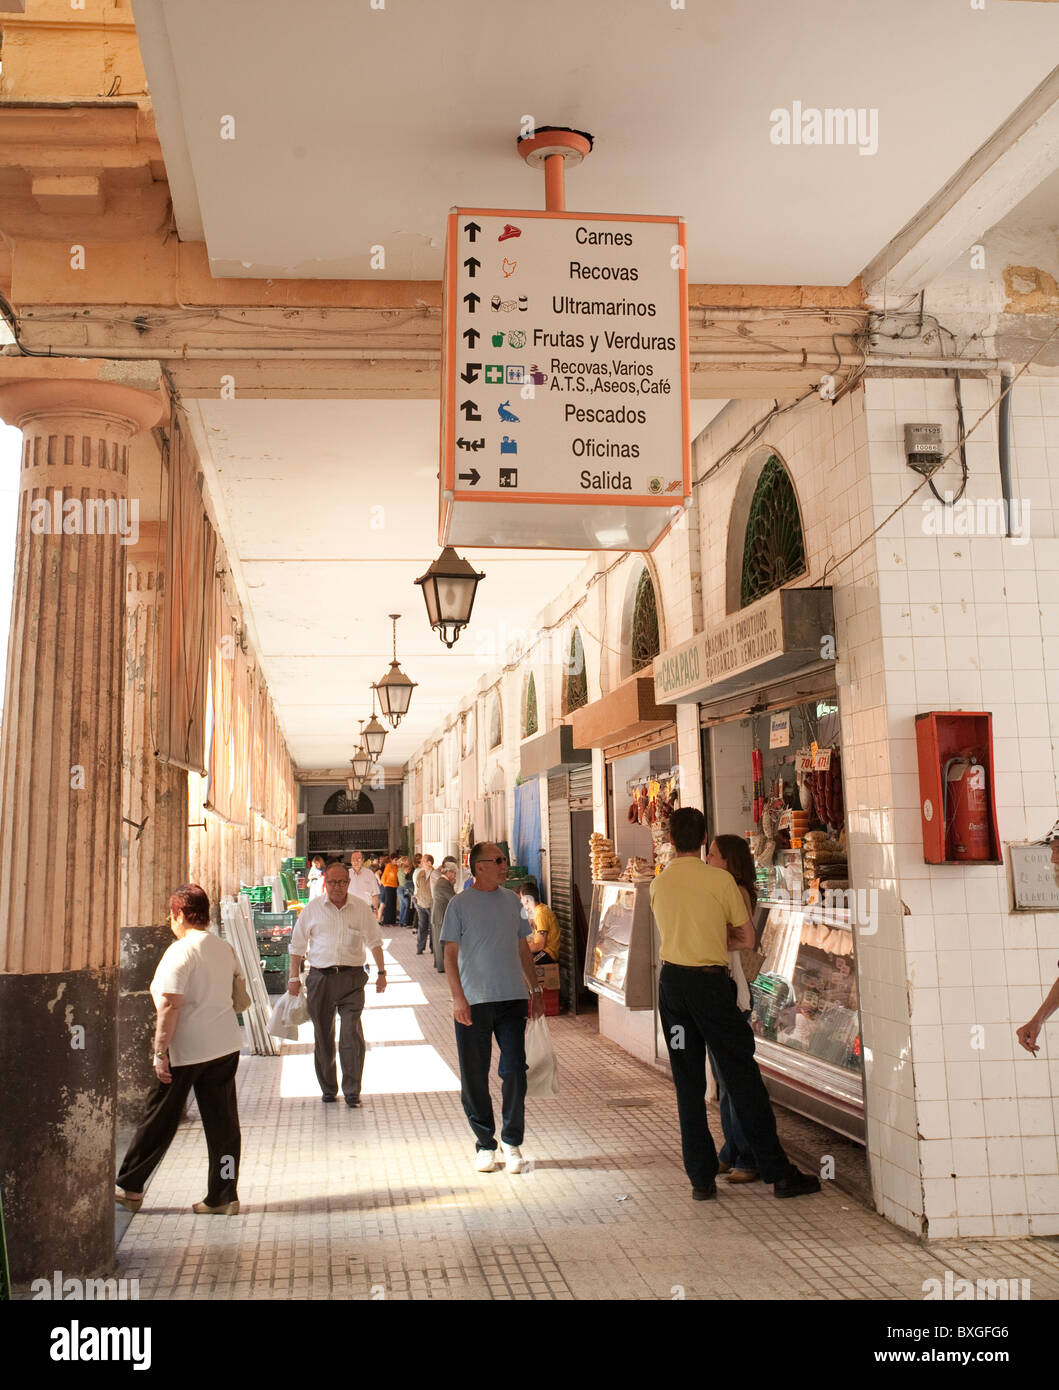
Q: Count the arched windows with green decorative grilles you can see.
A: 4